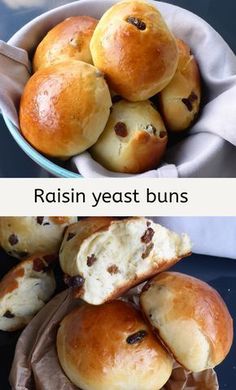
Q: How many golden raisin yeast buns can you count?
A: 10